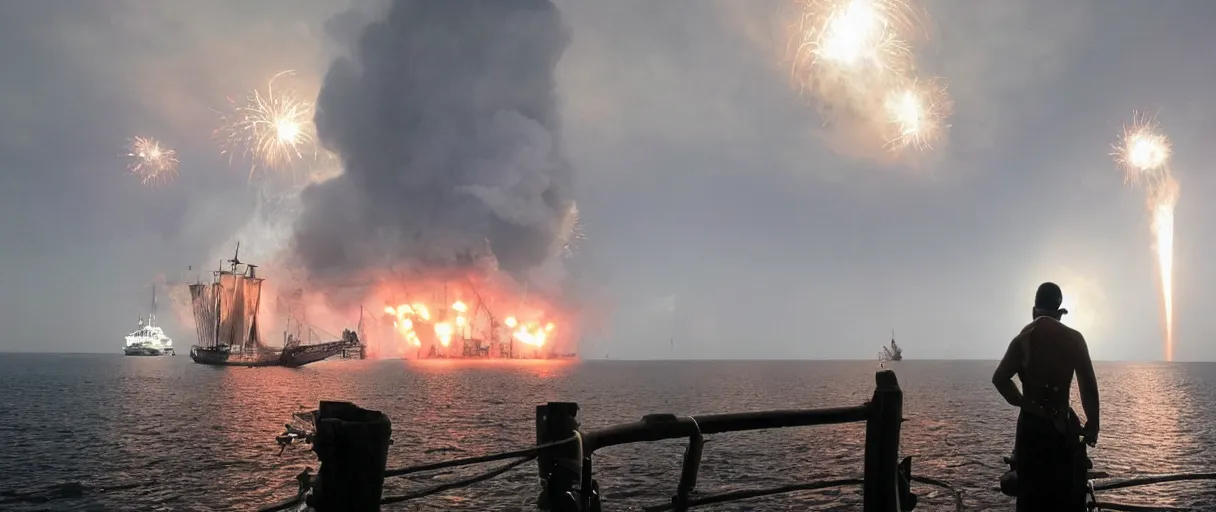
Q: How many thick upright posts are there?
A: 3